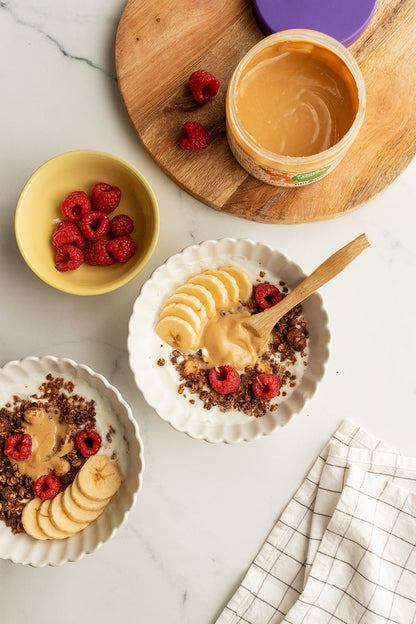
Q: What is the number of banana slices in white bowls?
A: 13